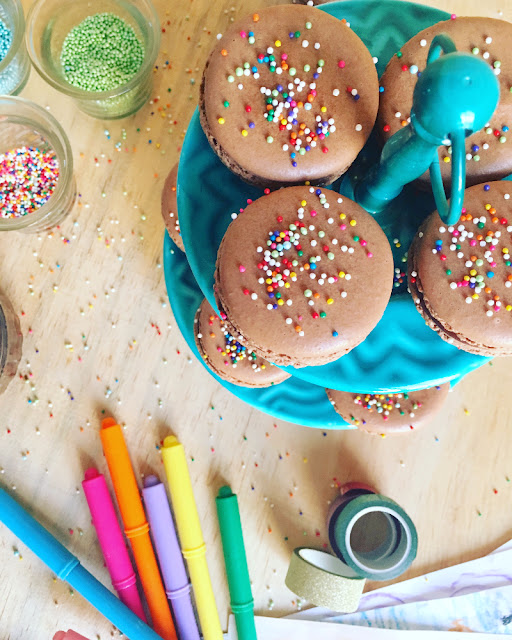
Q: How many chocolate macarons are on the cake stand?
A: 7